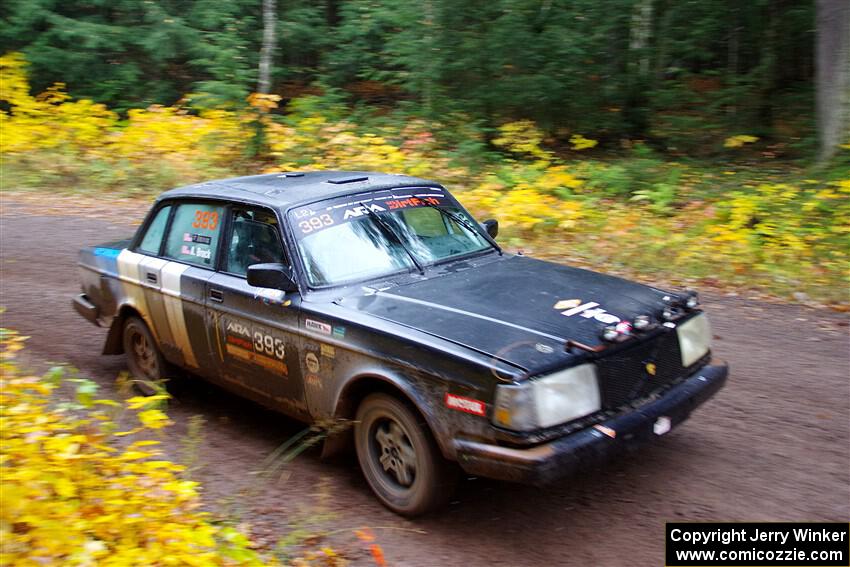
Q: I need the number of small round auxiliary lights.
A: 4